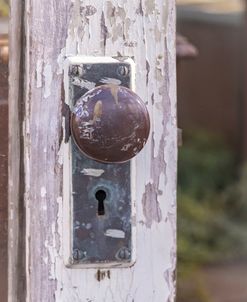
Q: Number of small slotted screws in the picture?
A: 4